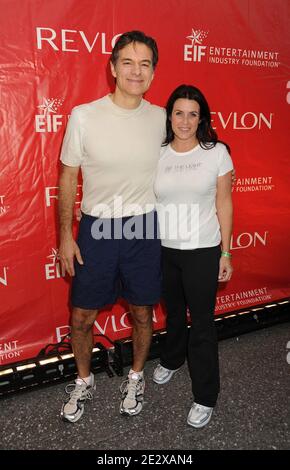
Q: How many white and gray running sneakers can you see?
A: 4